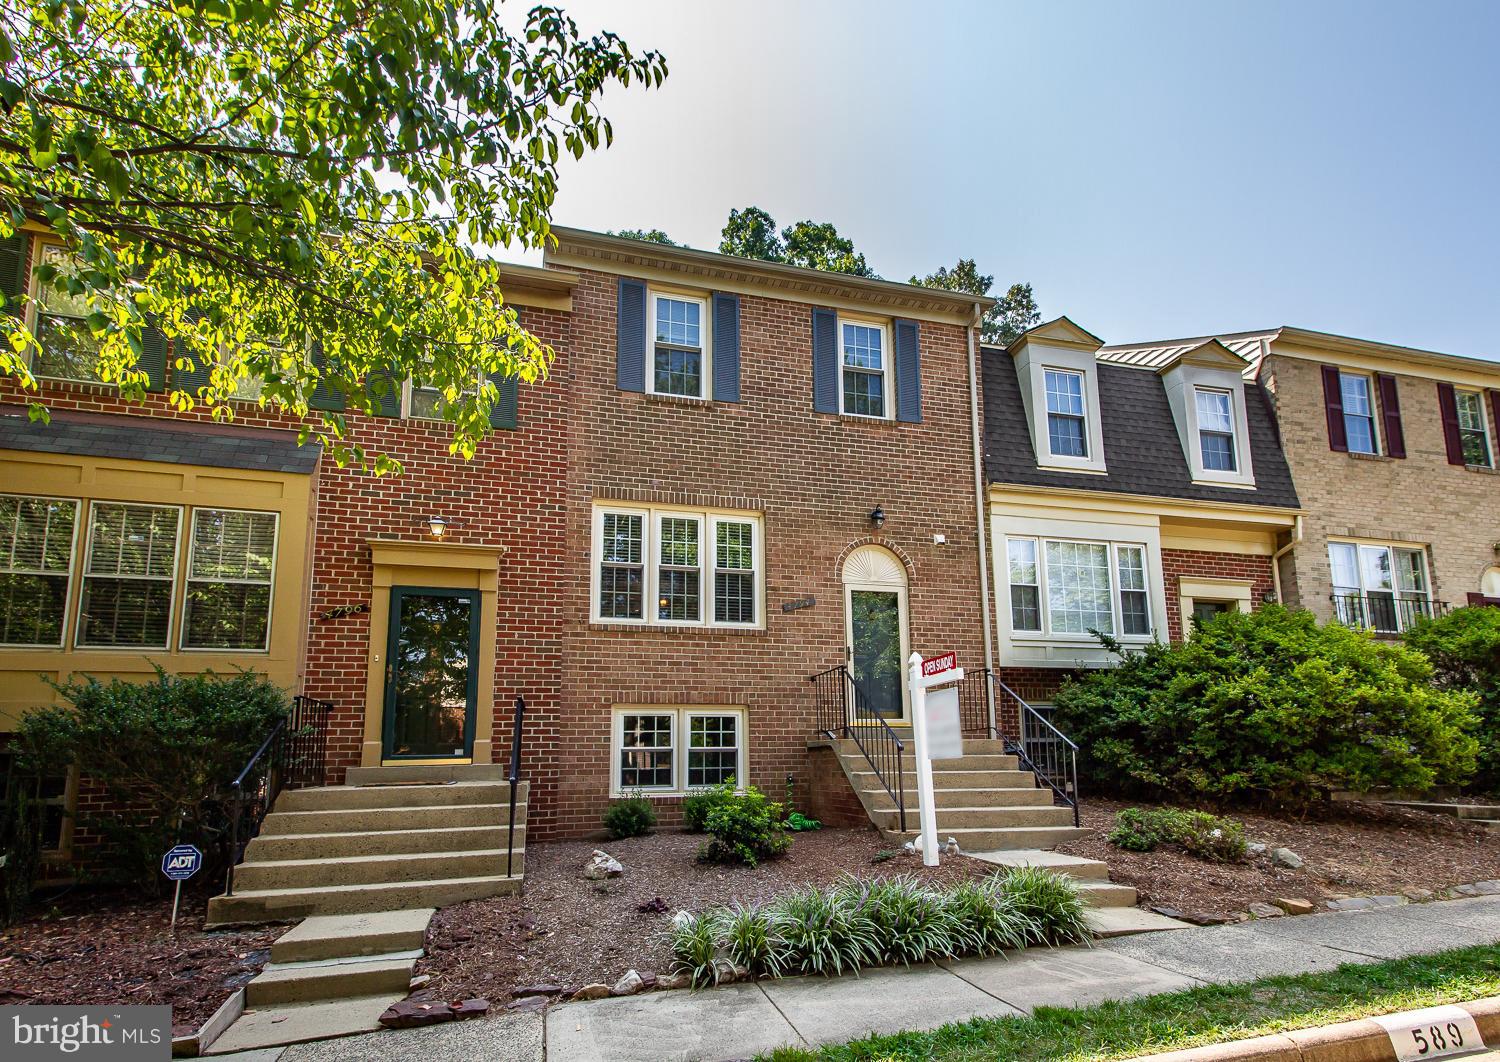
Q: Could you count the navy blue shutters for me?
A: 4